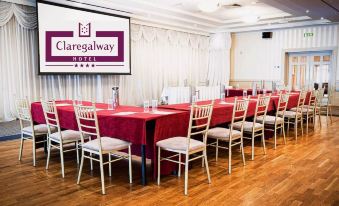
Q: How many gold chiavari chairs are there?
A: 11